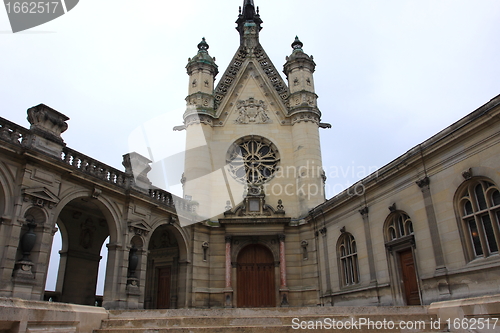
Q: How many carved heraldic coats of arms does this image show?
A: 1